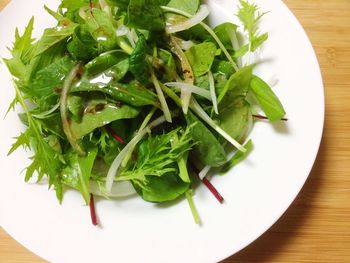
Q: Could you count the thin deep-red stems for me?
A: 4